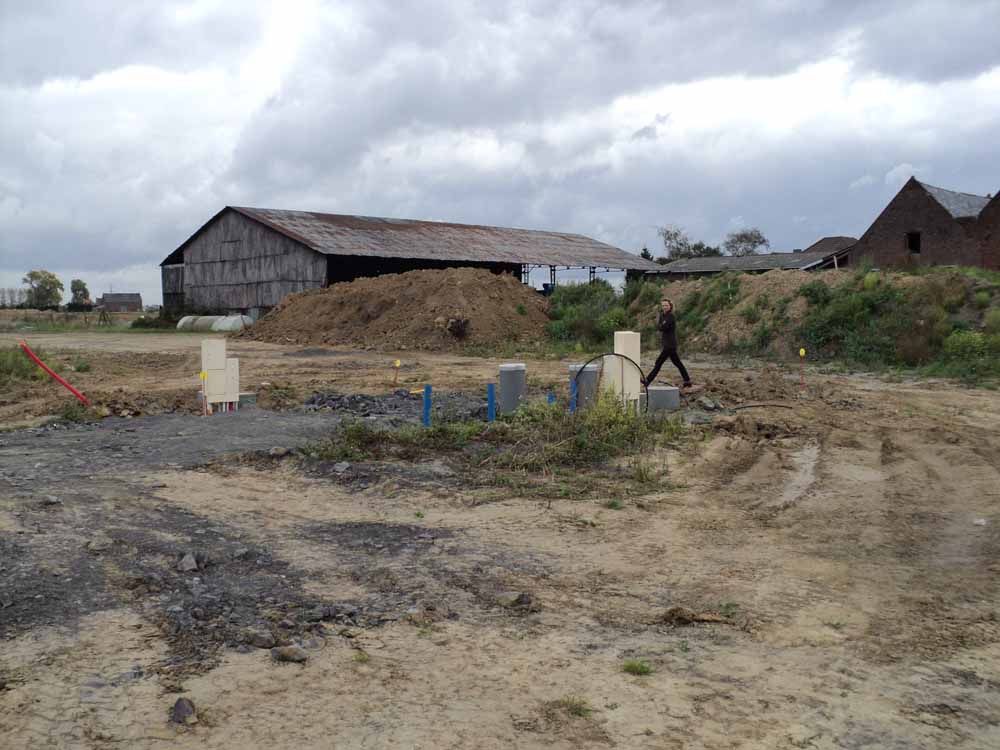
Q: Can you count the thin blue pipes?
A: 4